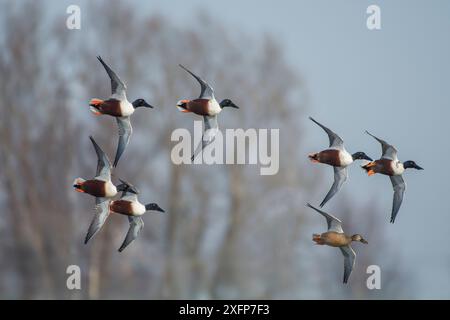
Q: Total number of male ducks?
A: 6